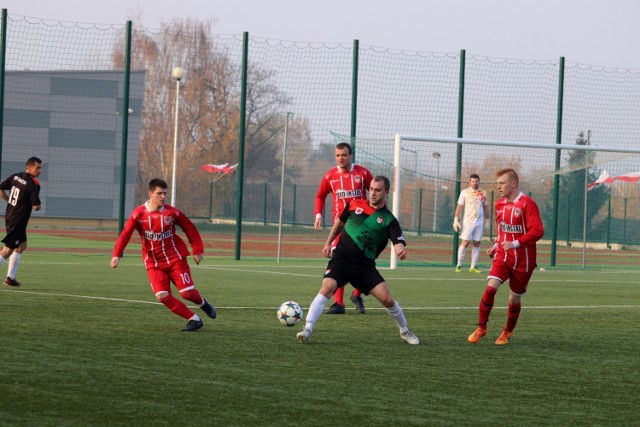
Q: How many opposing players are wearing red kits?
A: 3